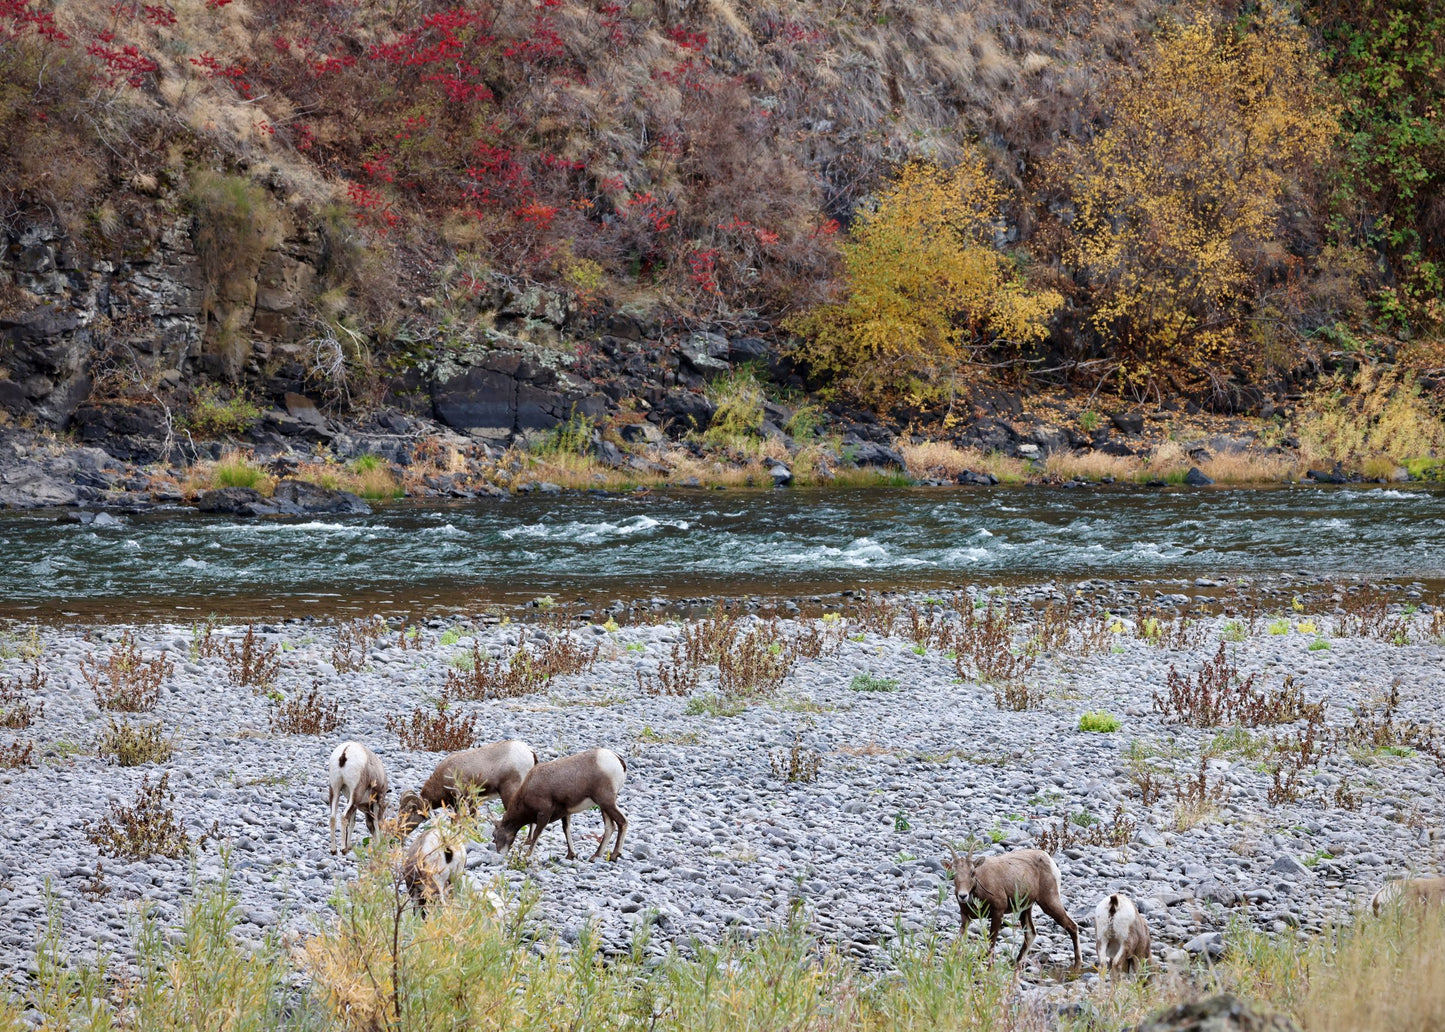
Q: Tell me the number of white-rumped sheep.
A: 7